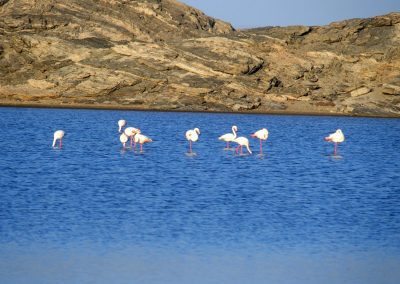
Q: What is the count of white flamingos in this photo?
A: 10